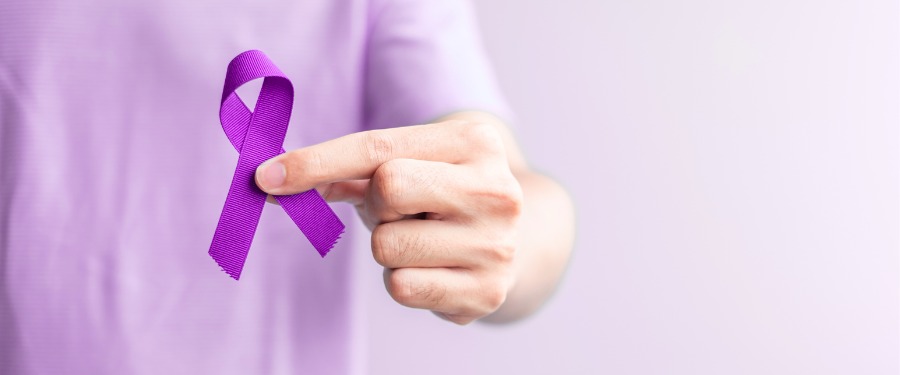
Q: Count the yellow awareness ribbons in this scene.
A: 0